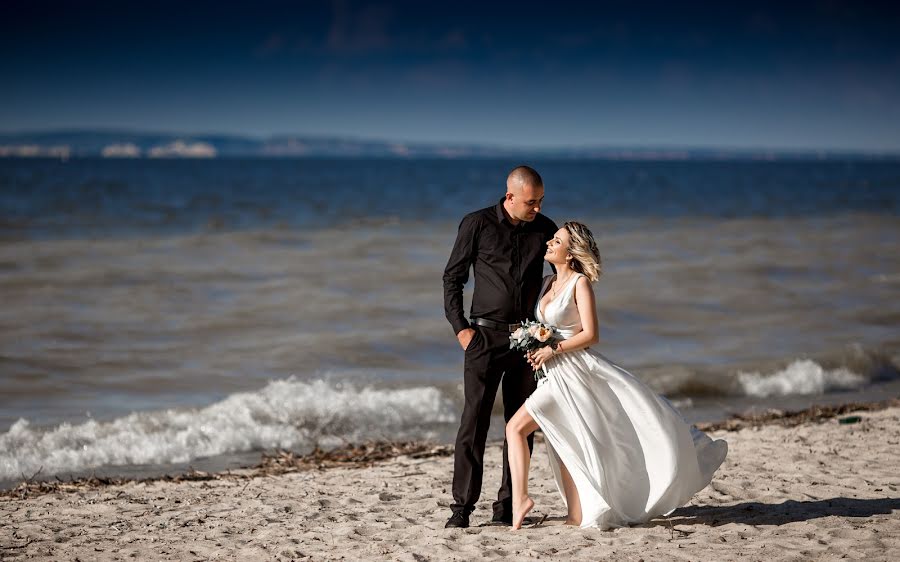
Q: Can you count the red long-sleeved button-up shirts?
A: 0